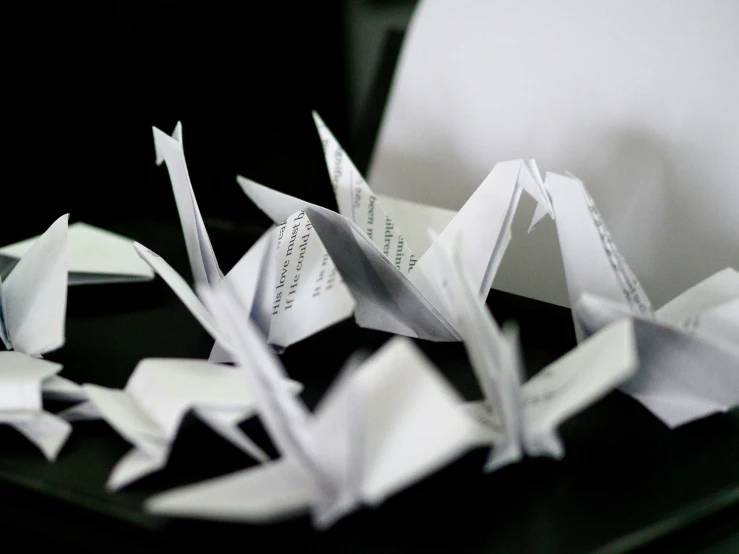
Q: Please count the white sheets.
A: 1